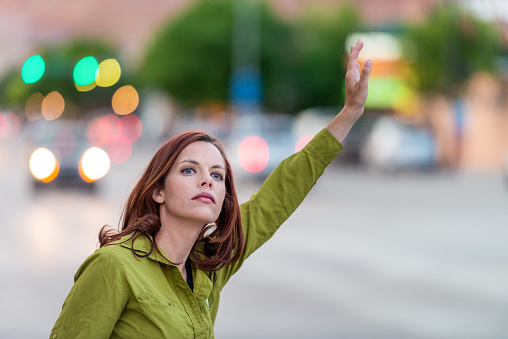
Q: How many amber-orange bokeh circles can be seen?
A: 3